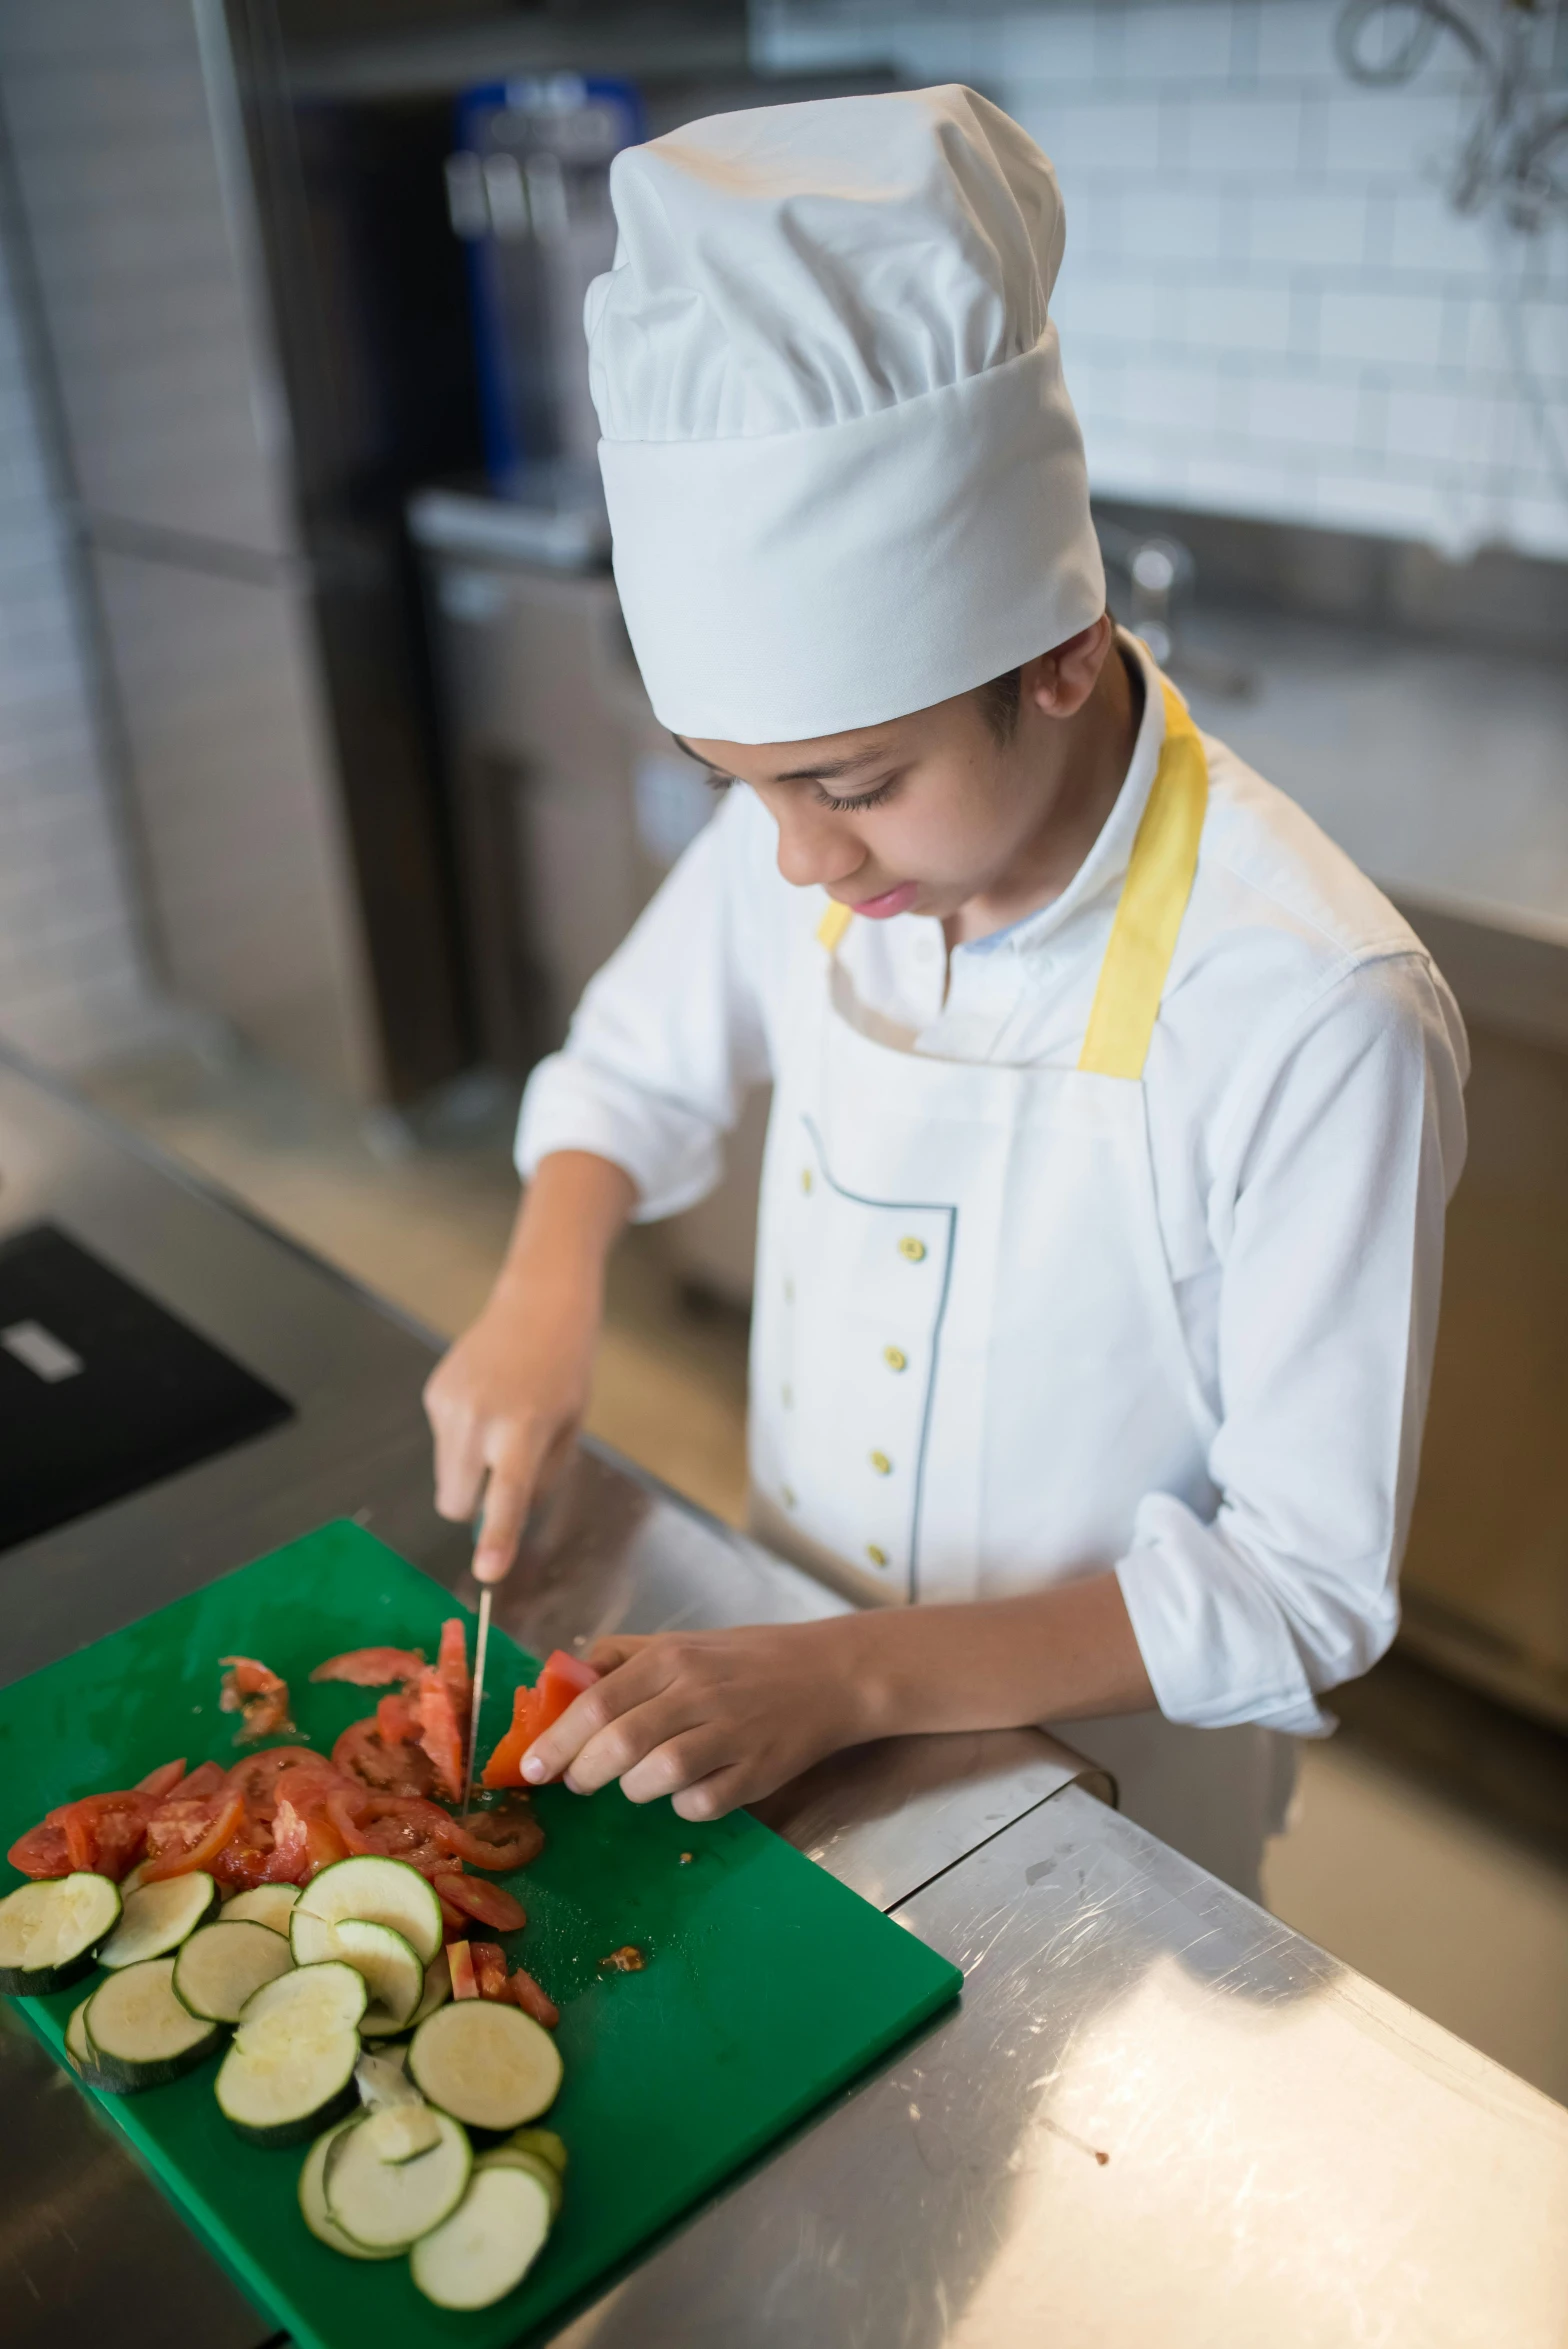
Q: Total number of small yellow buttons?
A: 8